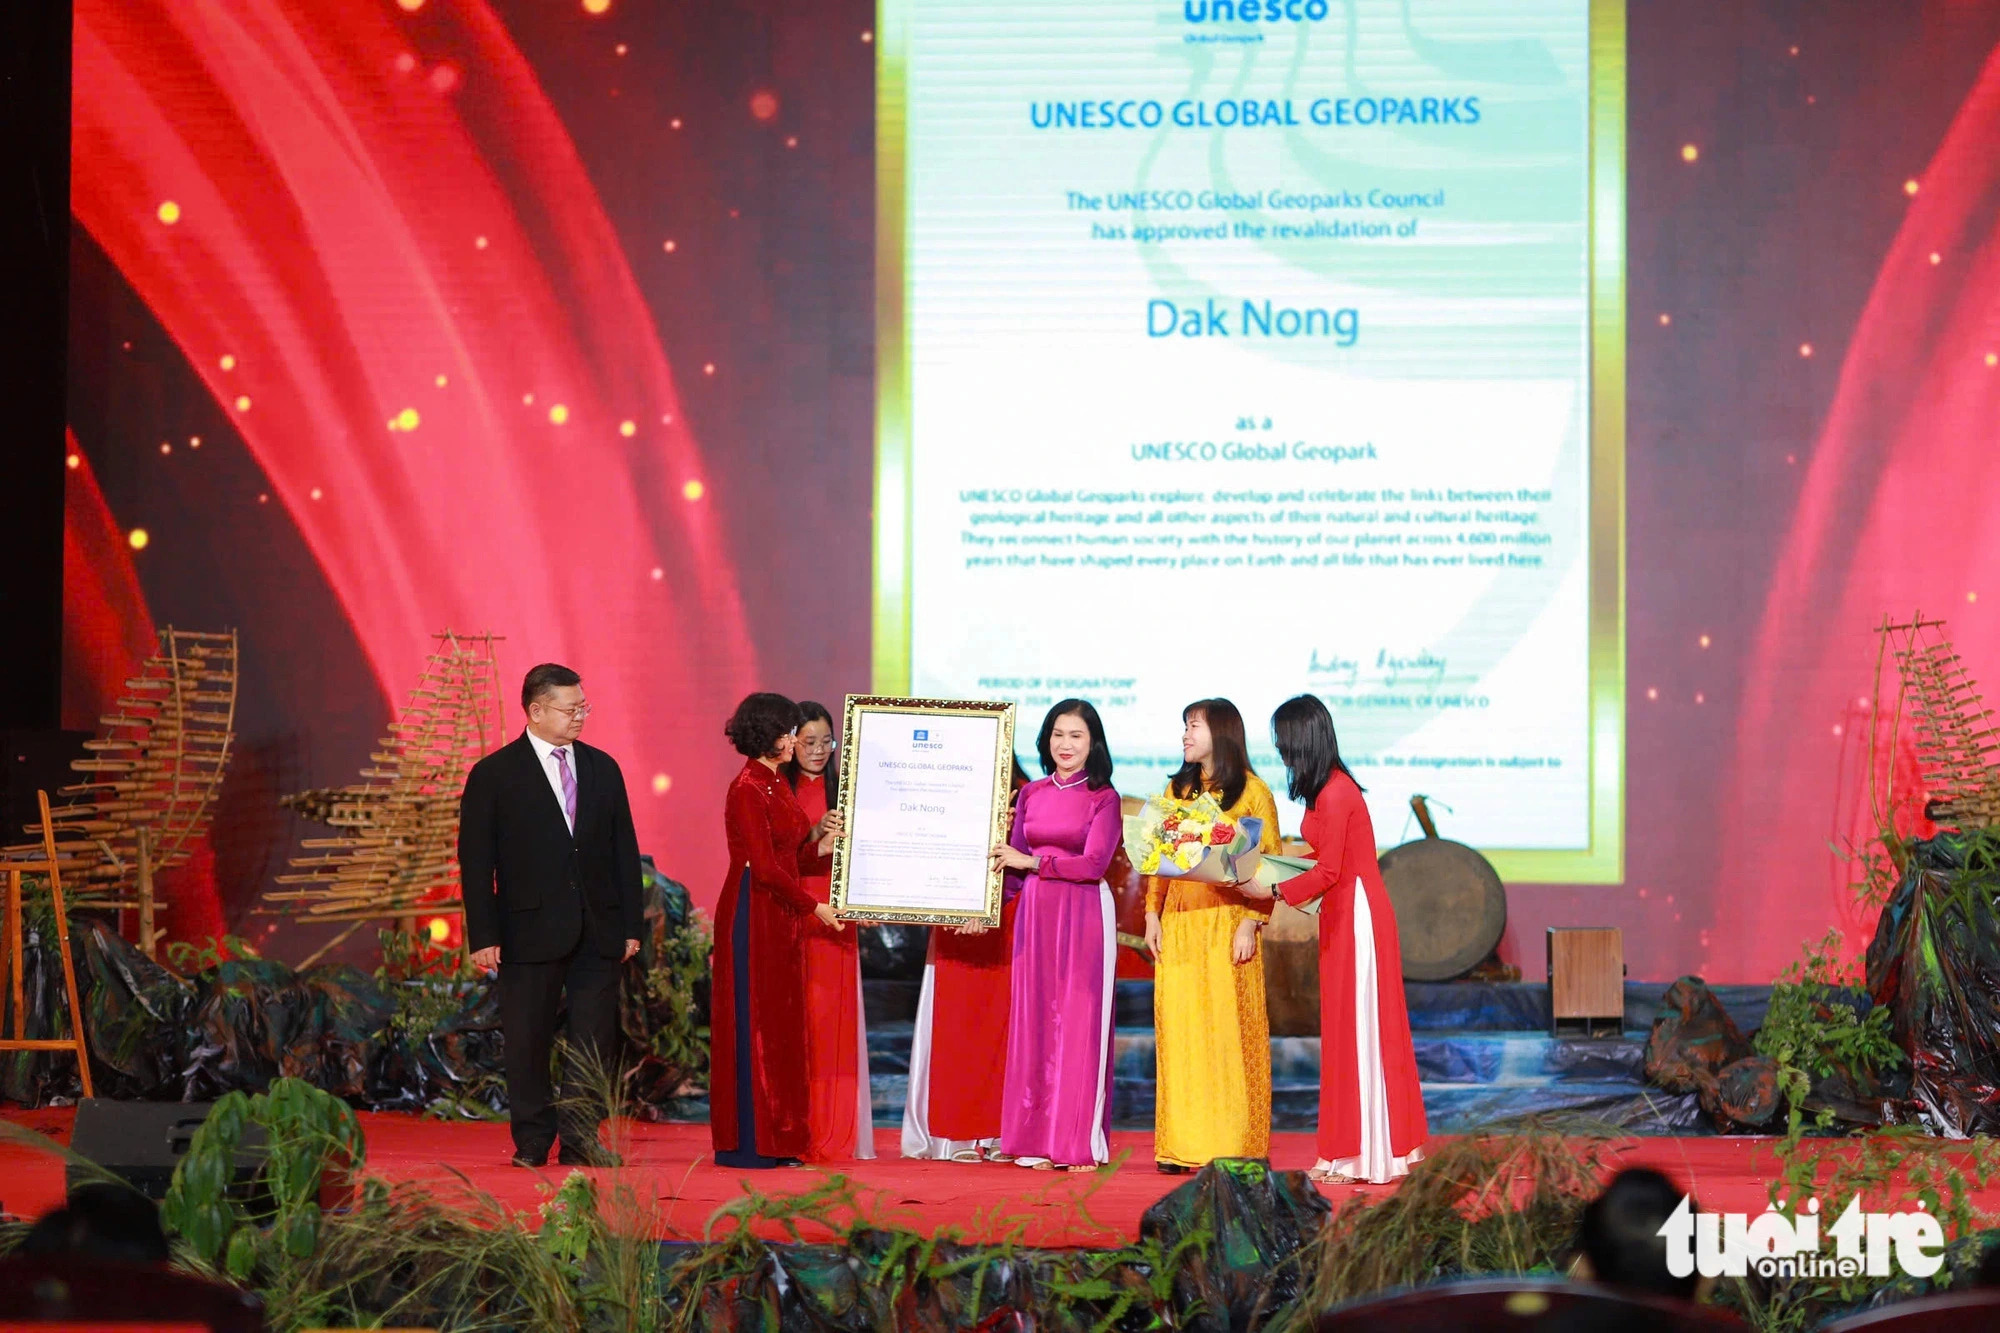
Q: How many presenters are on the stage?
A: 7